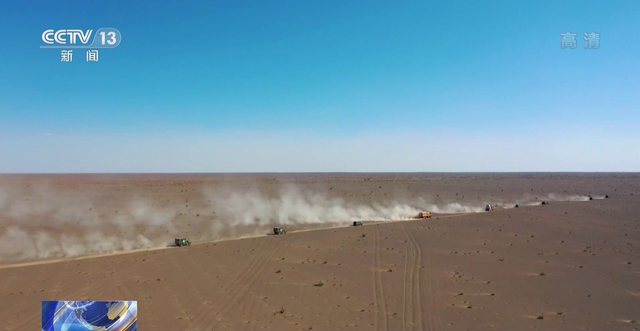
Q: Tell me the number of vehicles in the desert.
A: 9